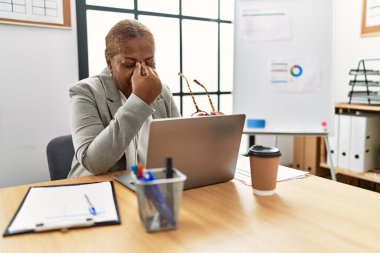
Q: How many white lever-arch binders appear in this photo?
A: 3